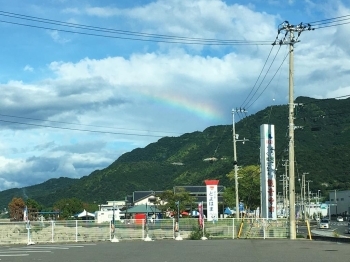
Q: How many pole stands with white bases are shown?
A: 5